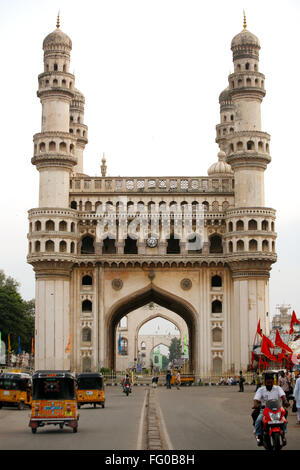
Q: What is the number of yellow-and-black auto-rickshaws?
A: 3